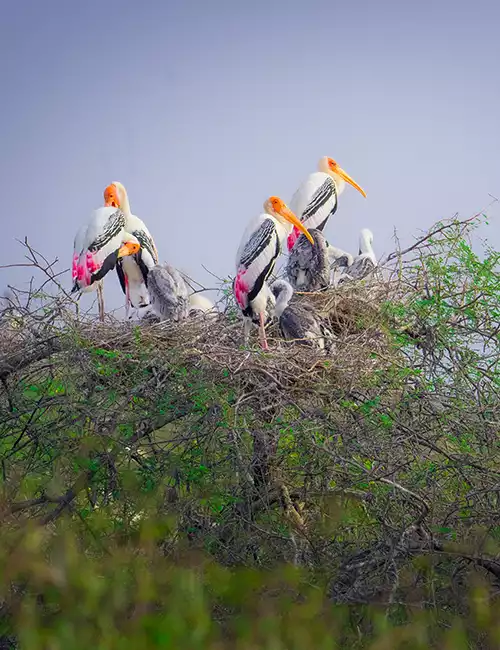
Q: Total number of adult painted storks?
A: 4